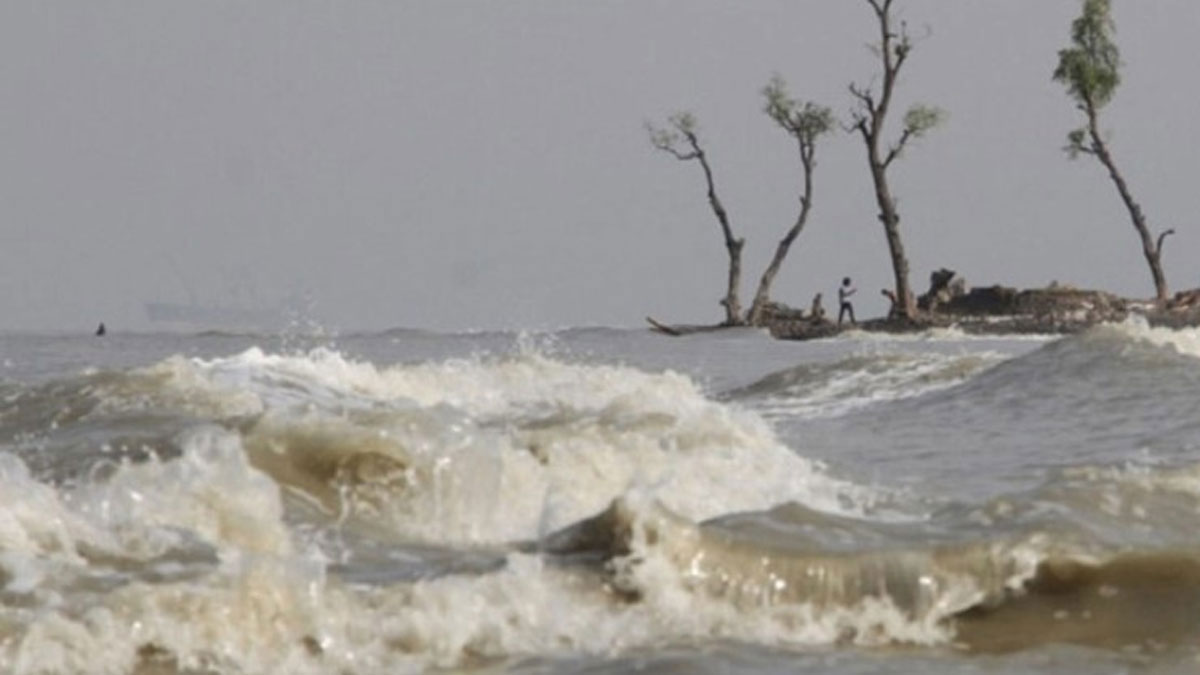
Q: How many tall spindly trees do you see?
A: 4